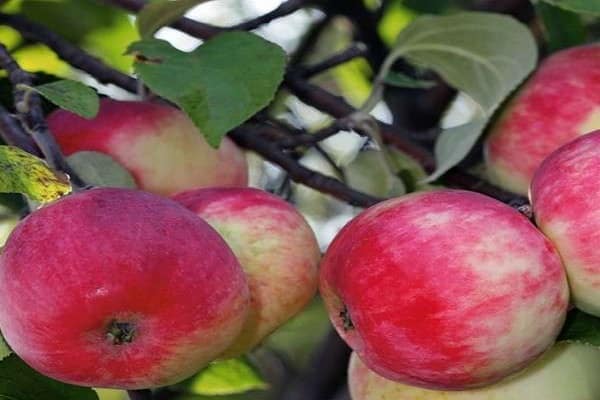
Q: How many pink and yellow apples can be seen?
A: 7